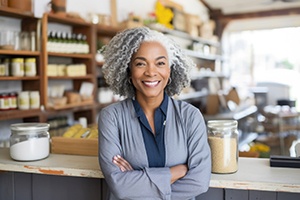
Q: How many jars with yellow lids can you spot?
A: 2